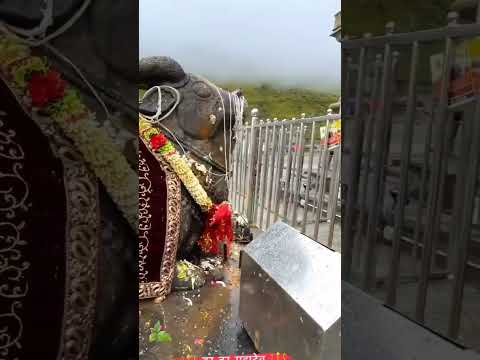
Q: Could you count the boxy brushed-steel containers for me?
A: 1